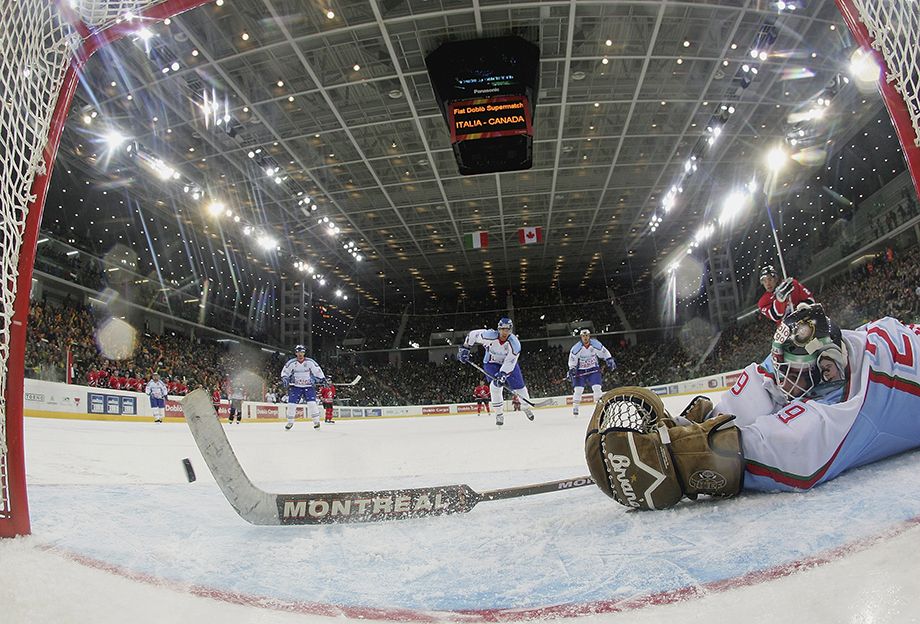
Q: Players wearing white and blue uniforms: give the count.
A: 5